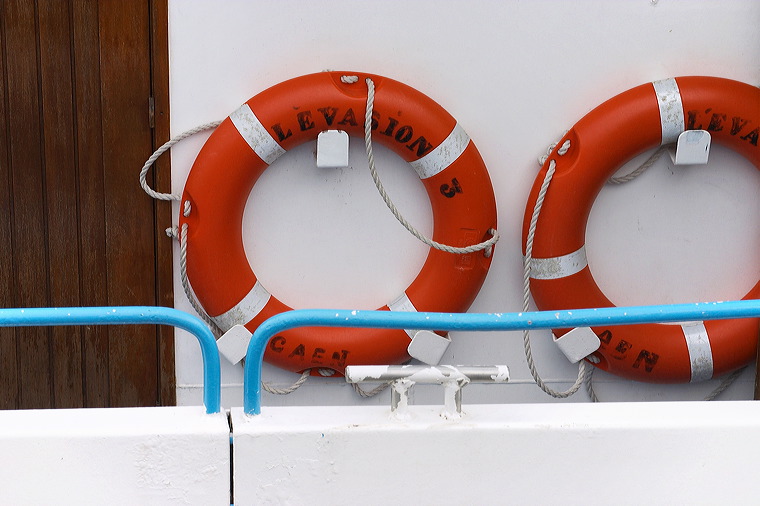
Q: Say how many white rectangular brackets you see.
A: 5